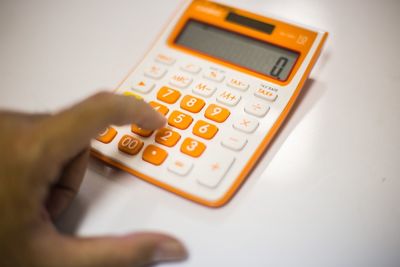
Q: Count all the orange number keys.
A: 11